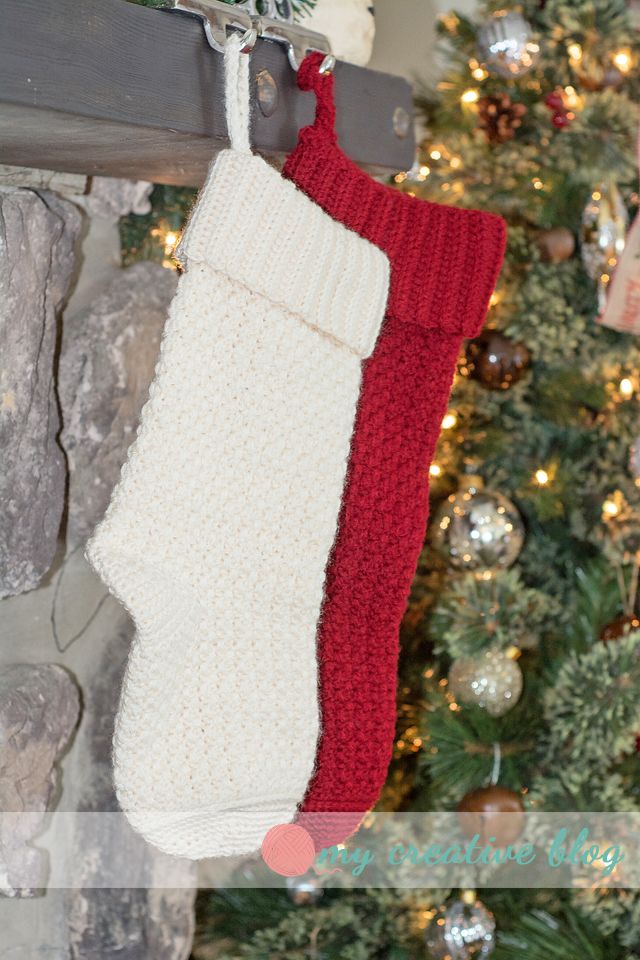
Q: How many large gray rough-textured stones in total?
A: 4